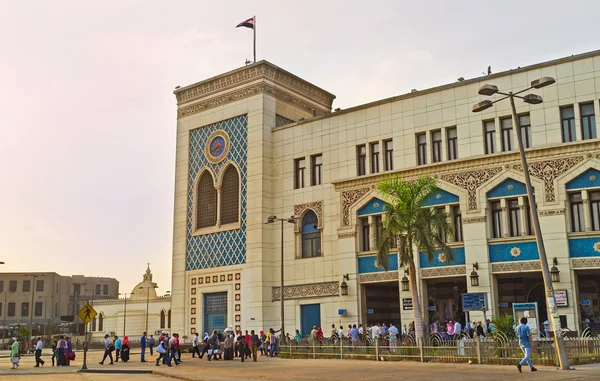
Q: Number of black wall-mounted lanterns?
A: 4